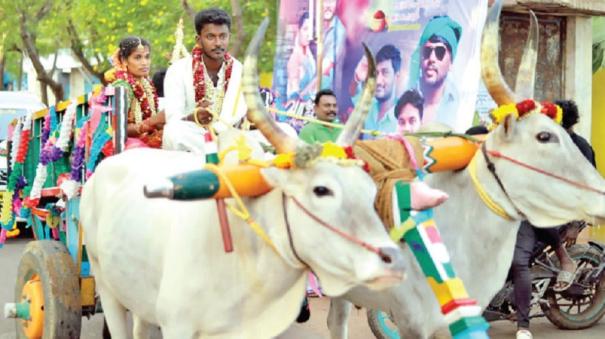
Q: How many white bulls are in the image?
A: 2